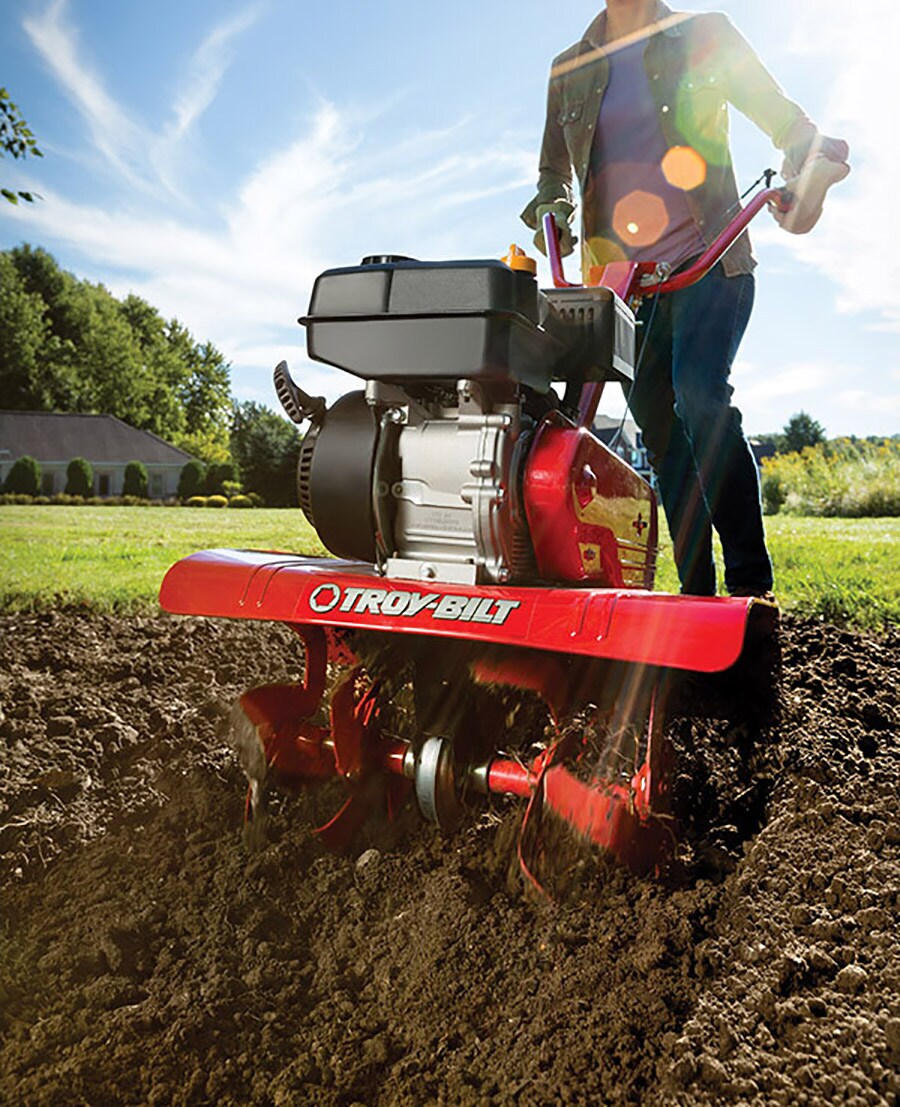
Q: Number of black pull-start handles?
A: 1